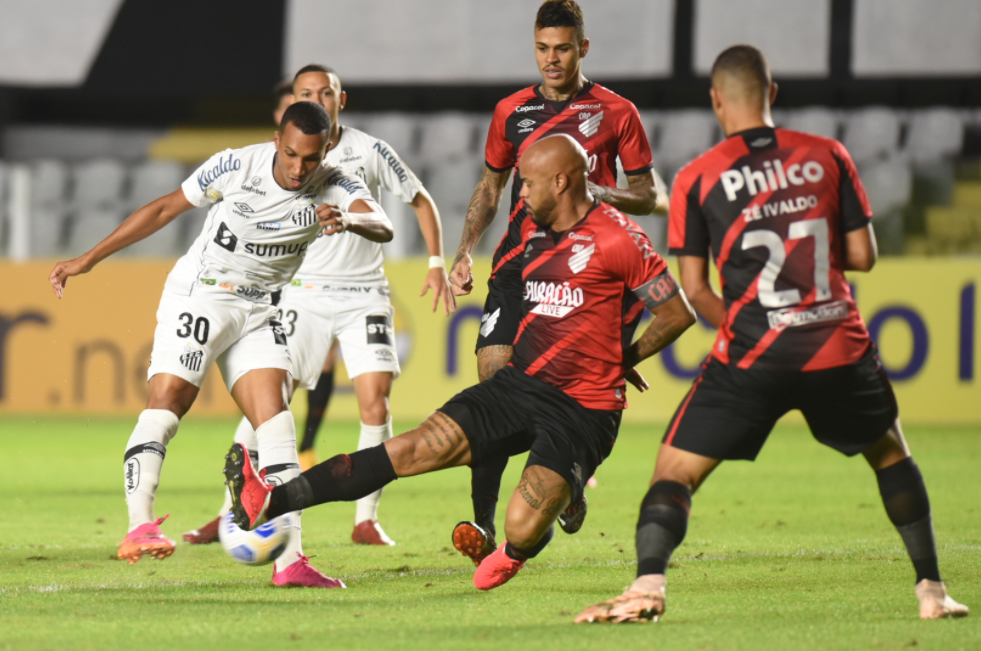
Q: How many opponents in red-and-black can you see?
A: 3